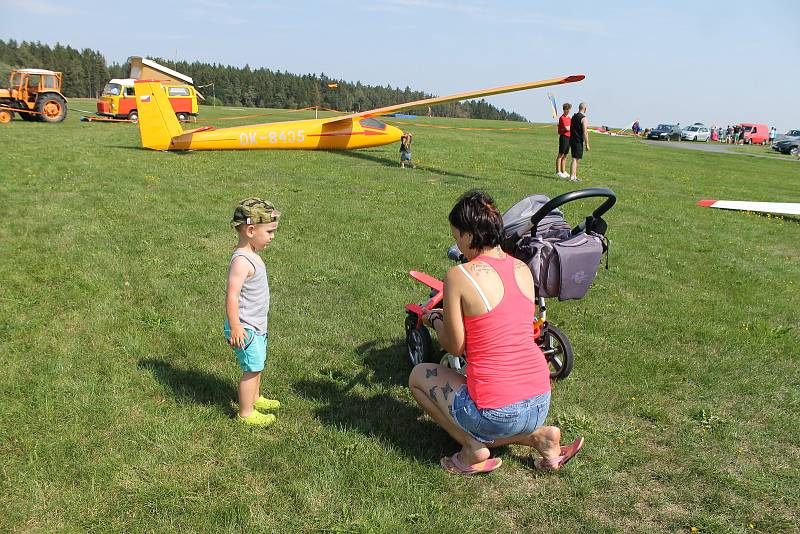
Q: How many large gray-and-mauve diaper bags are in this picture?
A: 1